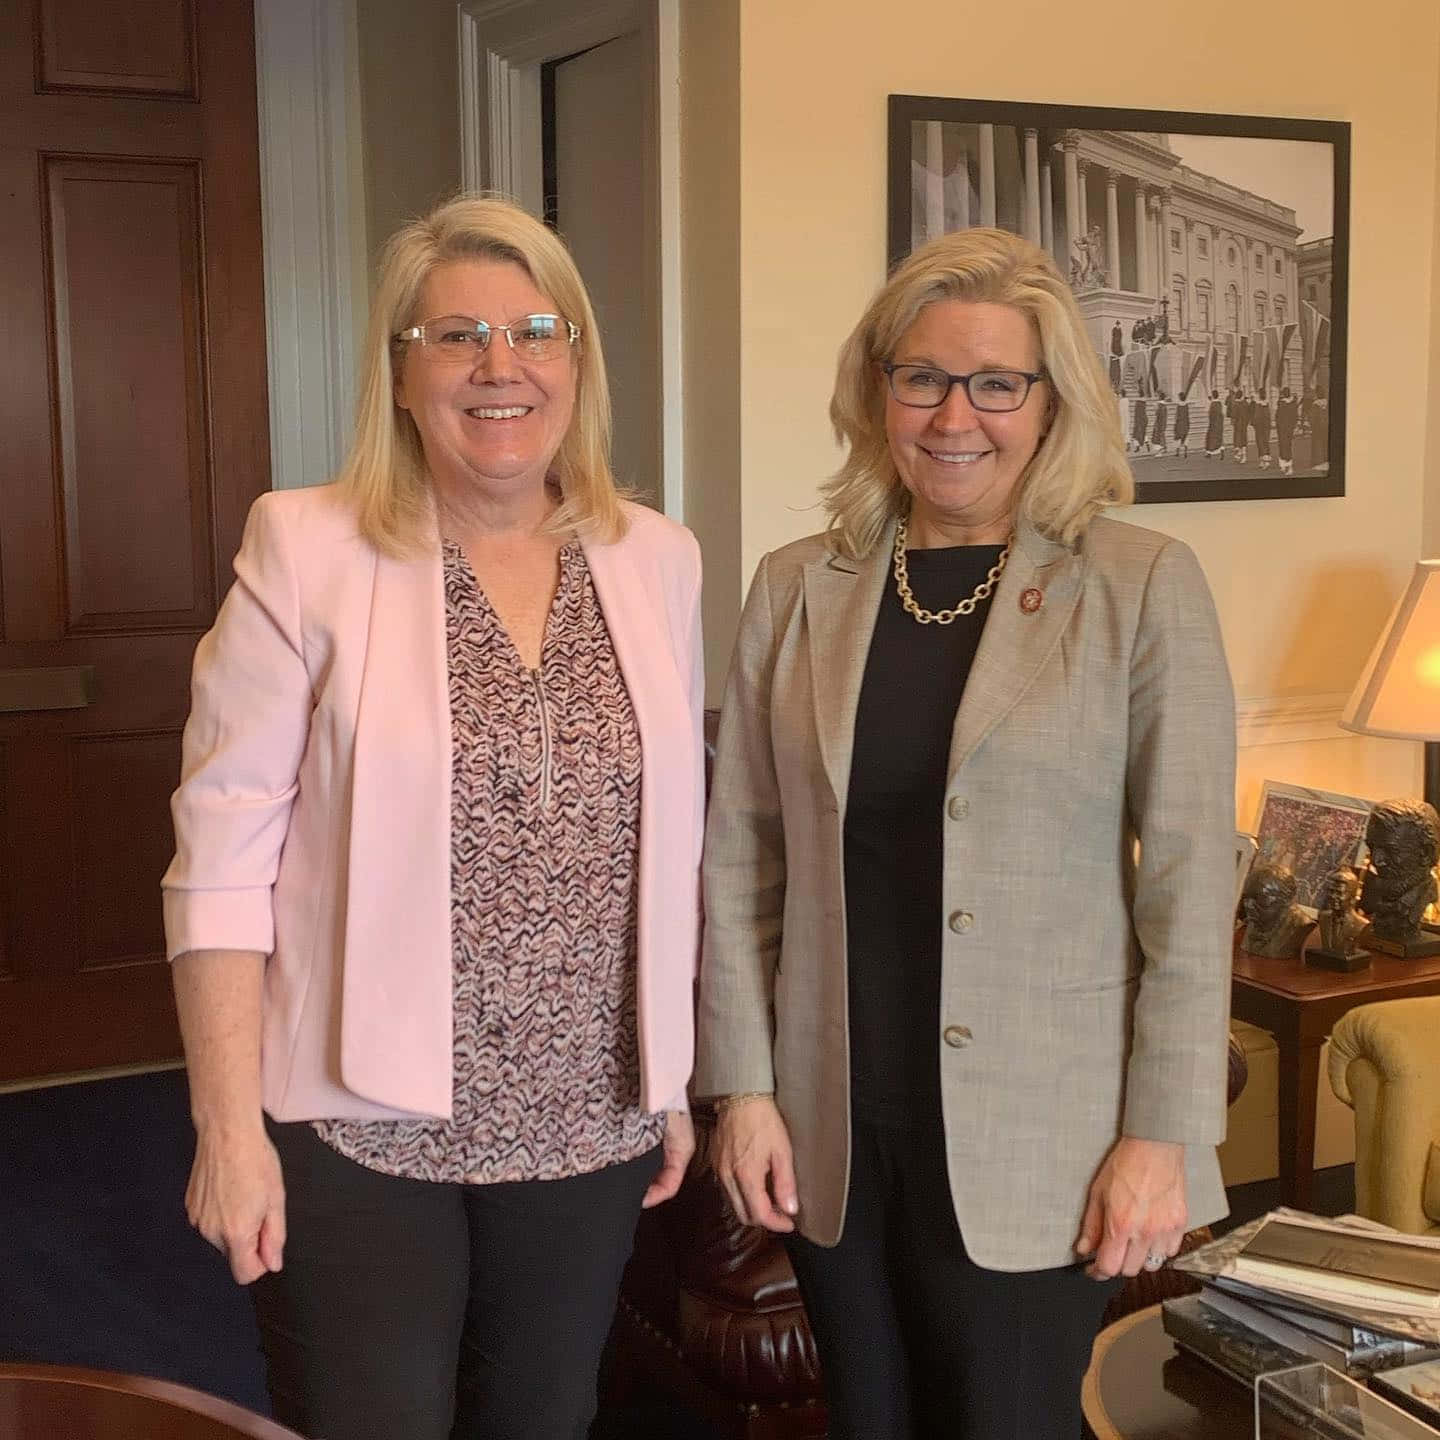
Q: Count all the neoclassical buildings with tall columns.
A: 1